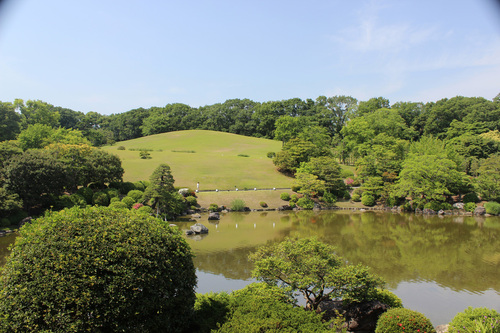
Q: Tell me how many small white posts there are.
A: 5